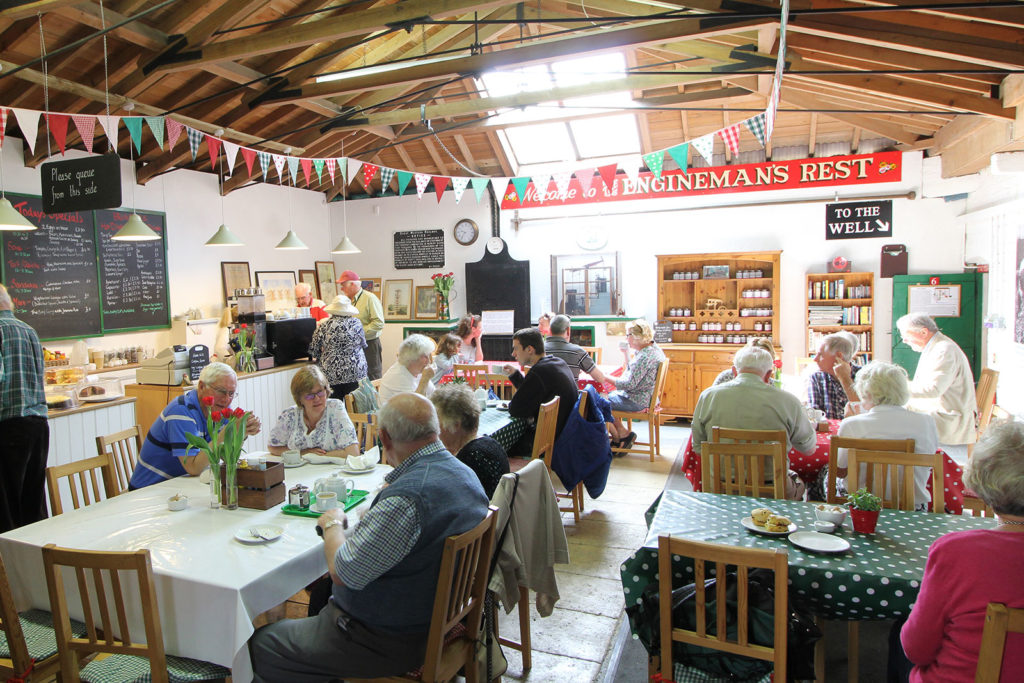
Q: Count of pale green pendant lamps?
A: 5